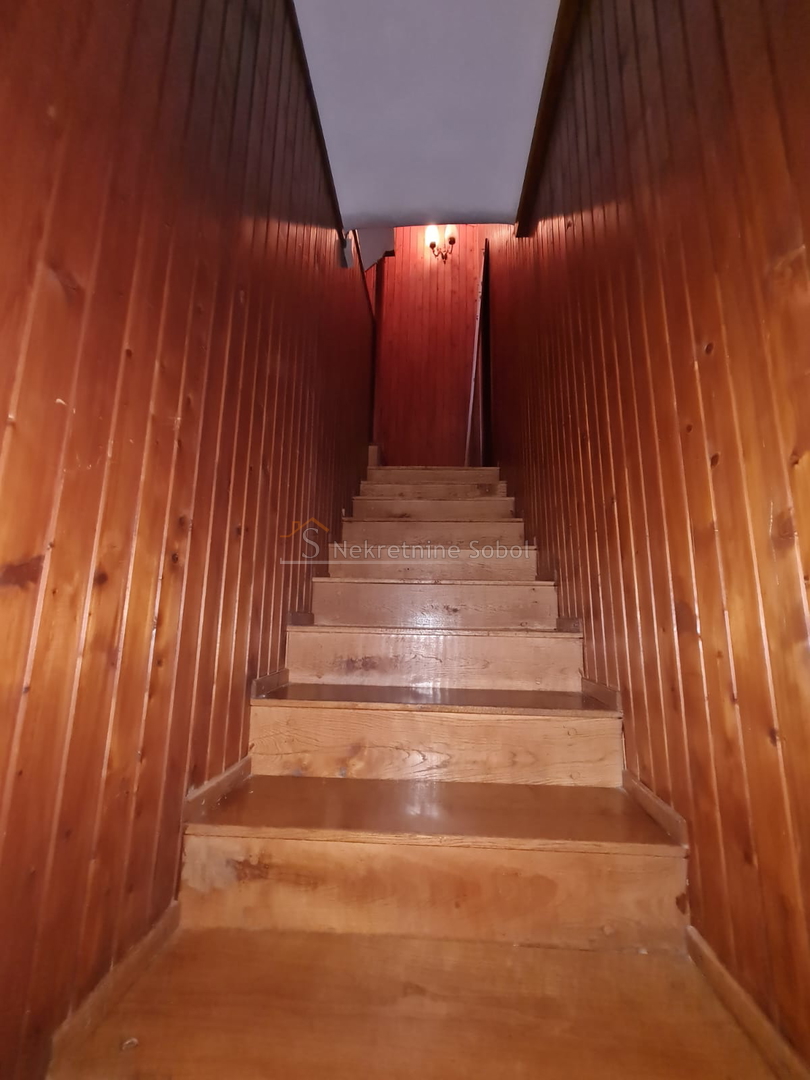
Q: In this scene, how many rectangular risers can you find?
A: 9